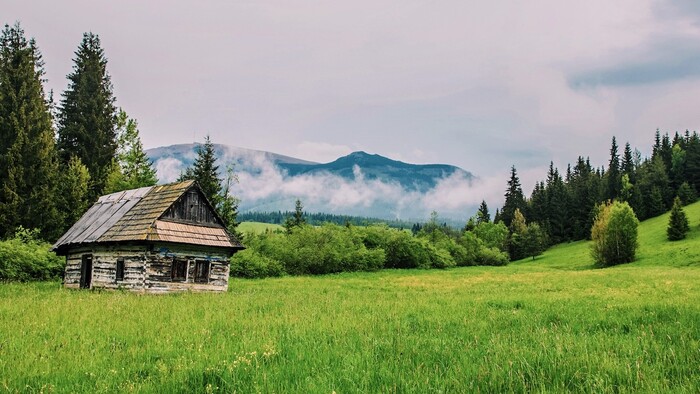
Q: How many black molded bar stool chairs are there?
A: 0